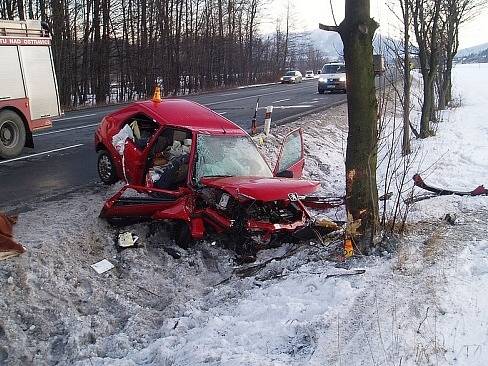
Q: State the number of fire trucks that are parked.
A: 1